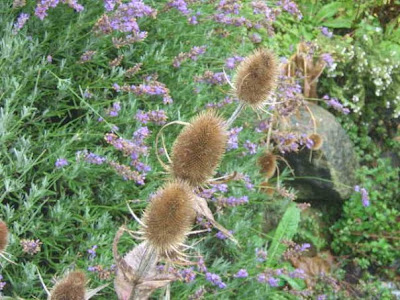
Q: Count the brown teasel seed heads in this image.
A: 7